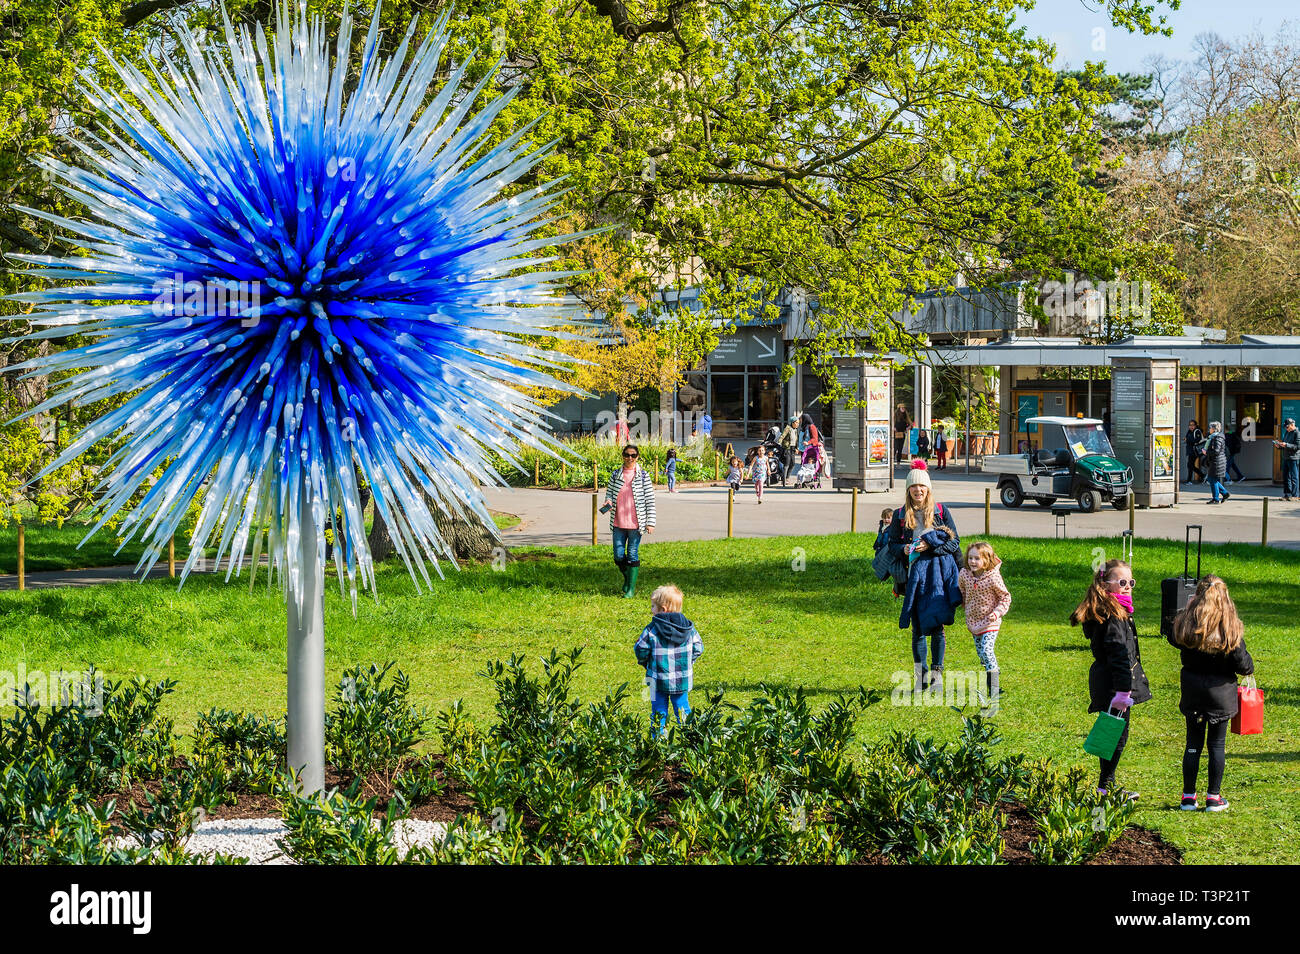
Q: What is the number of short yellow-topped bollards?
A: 13